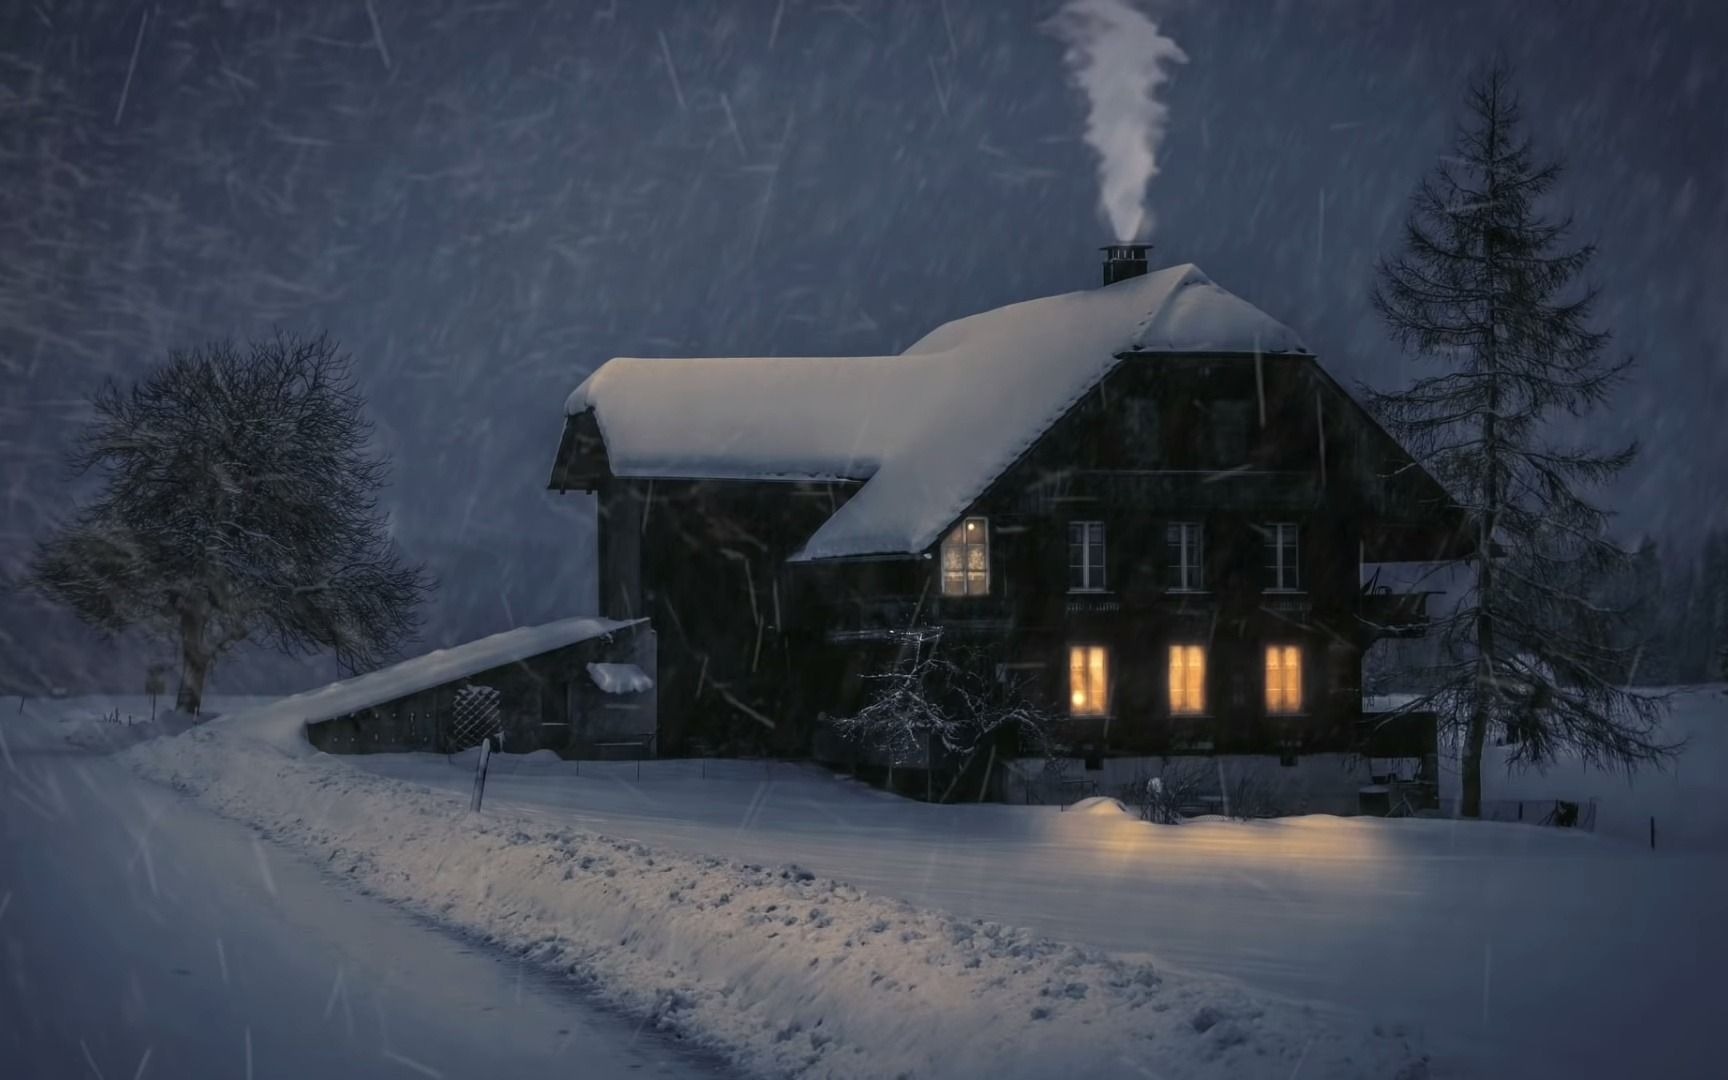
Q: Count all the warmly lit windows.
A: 4